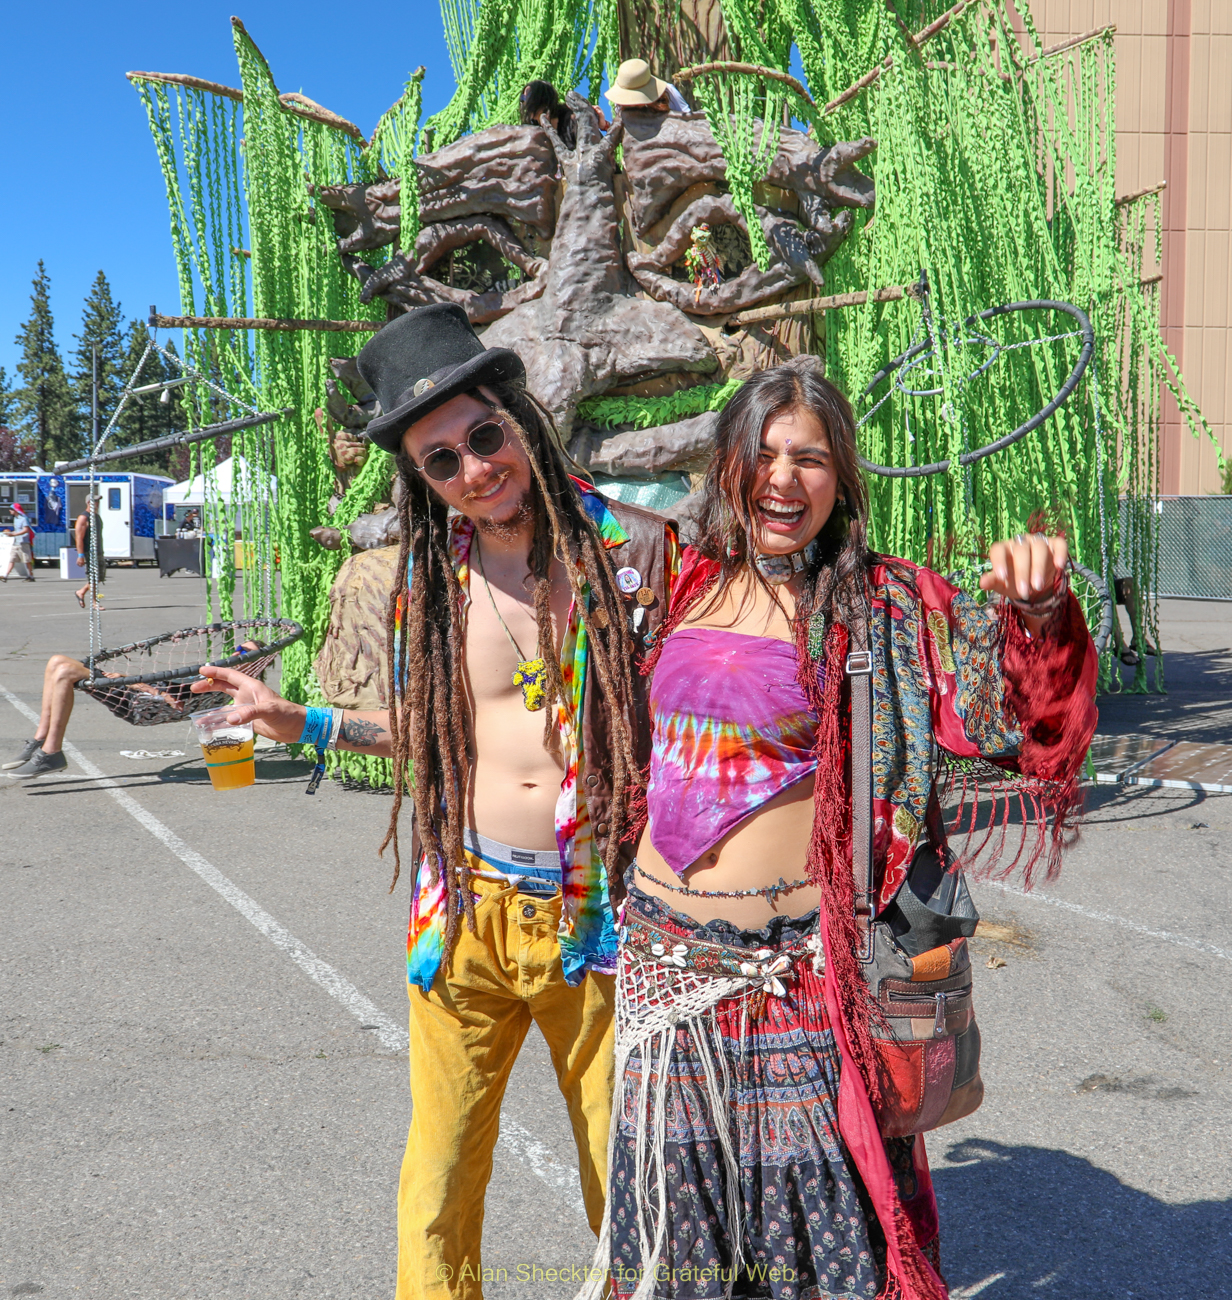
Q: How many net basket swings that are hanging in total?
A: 2